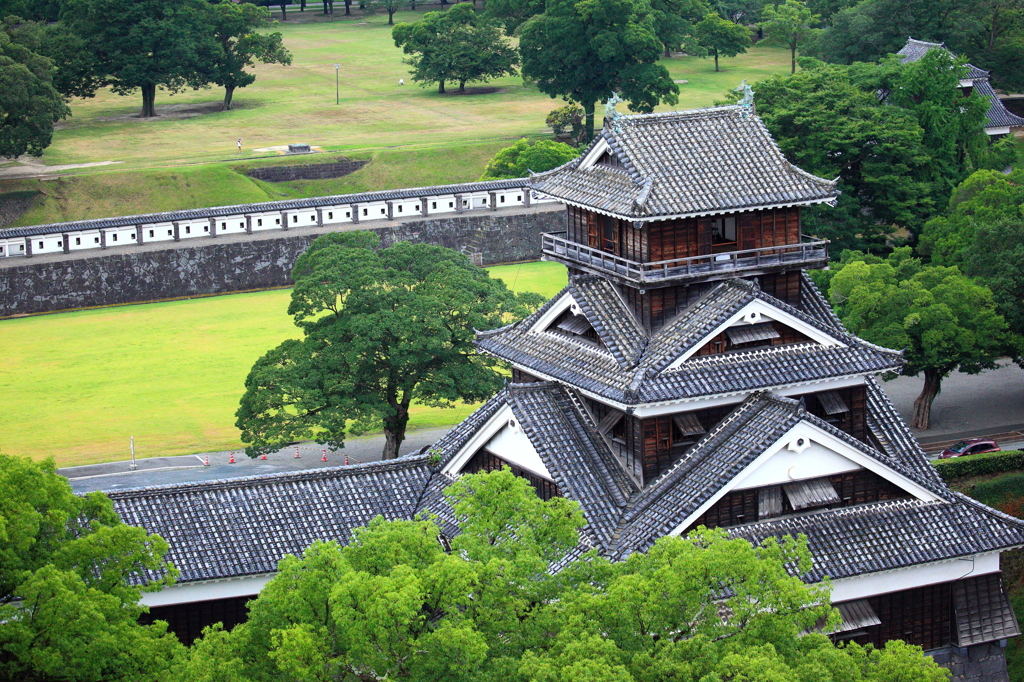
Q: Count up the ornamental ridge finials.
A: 2